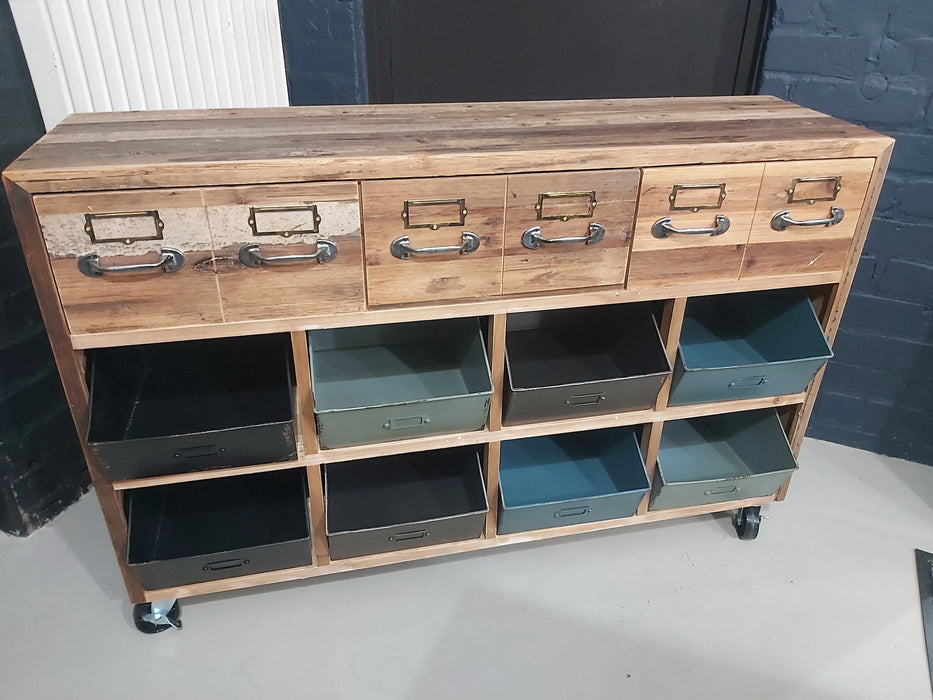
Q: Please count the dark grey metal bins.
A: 4